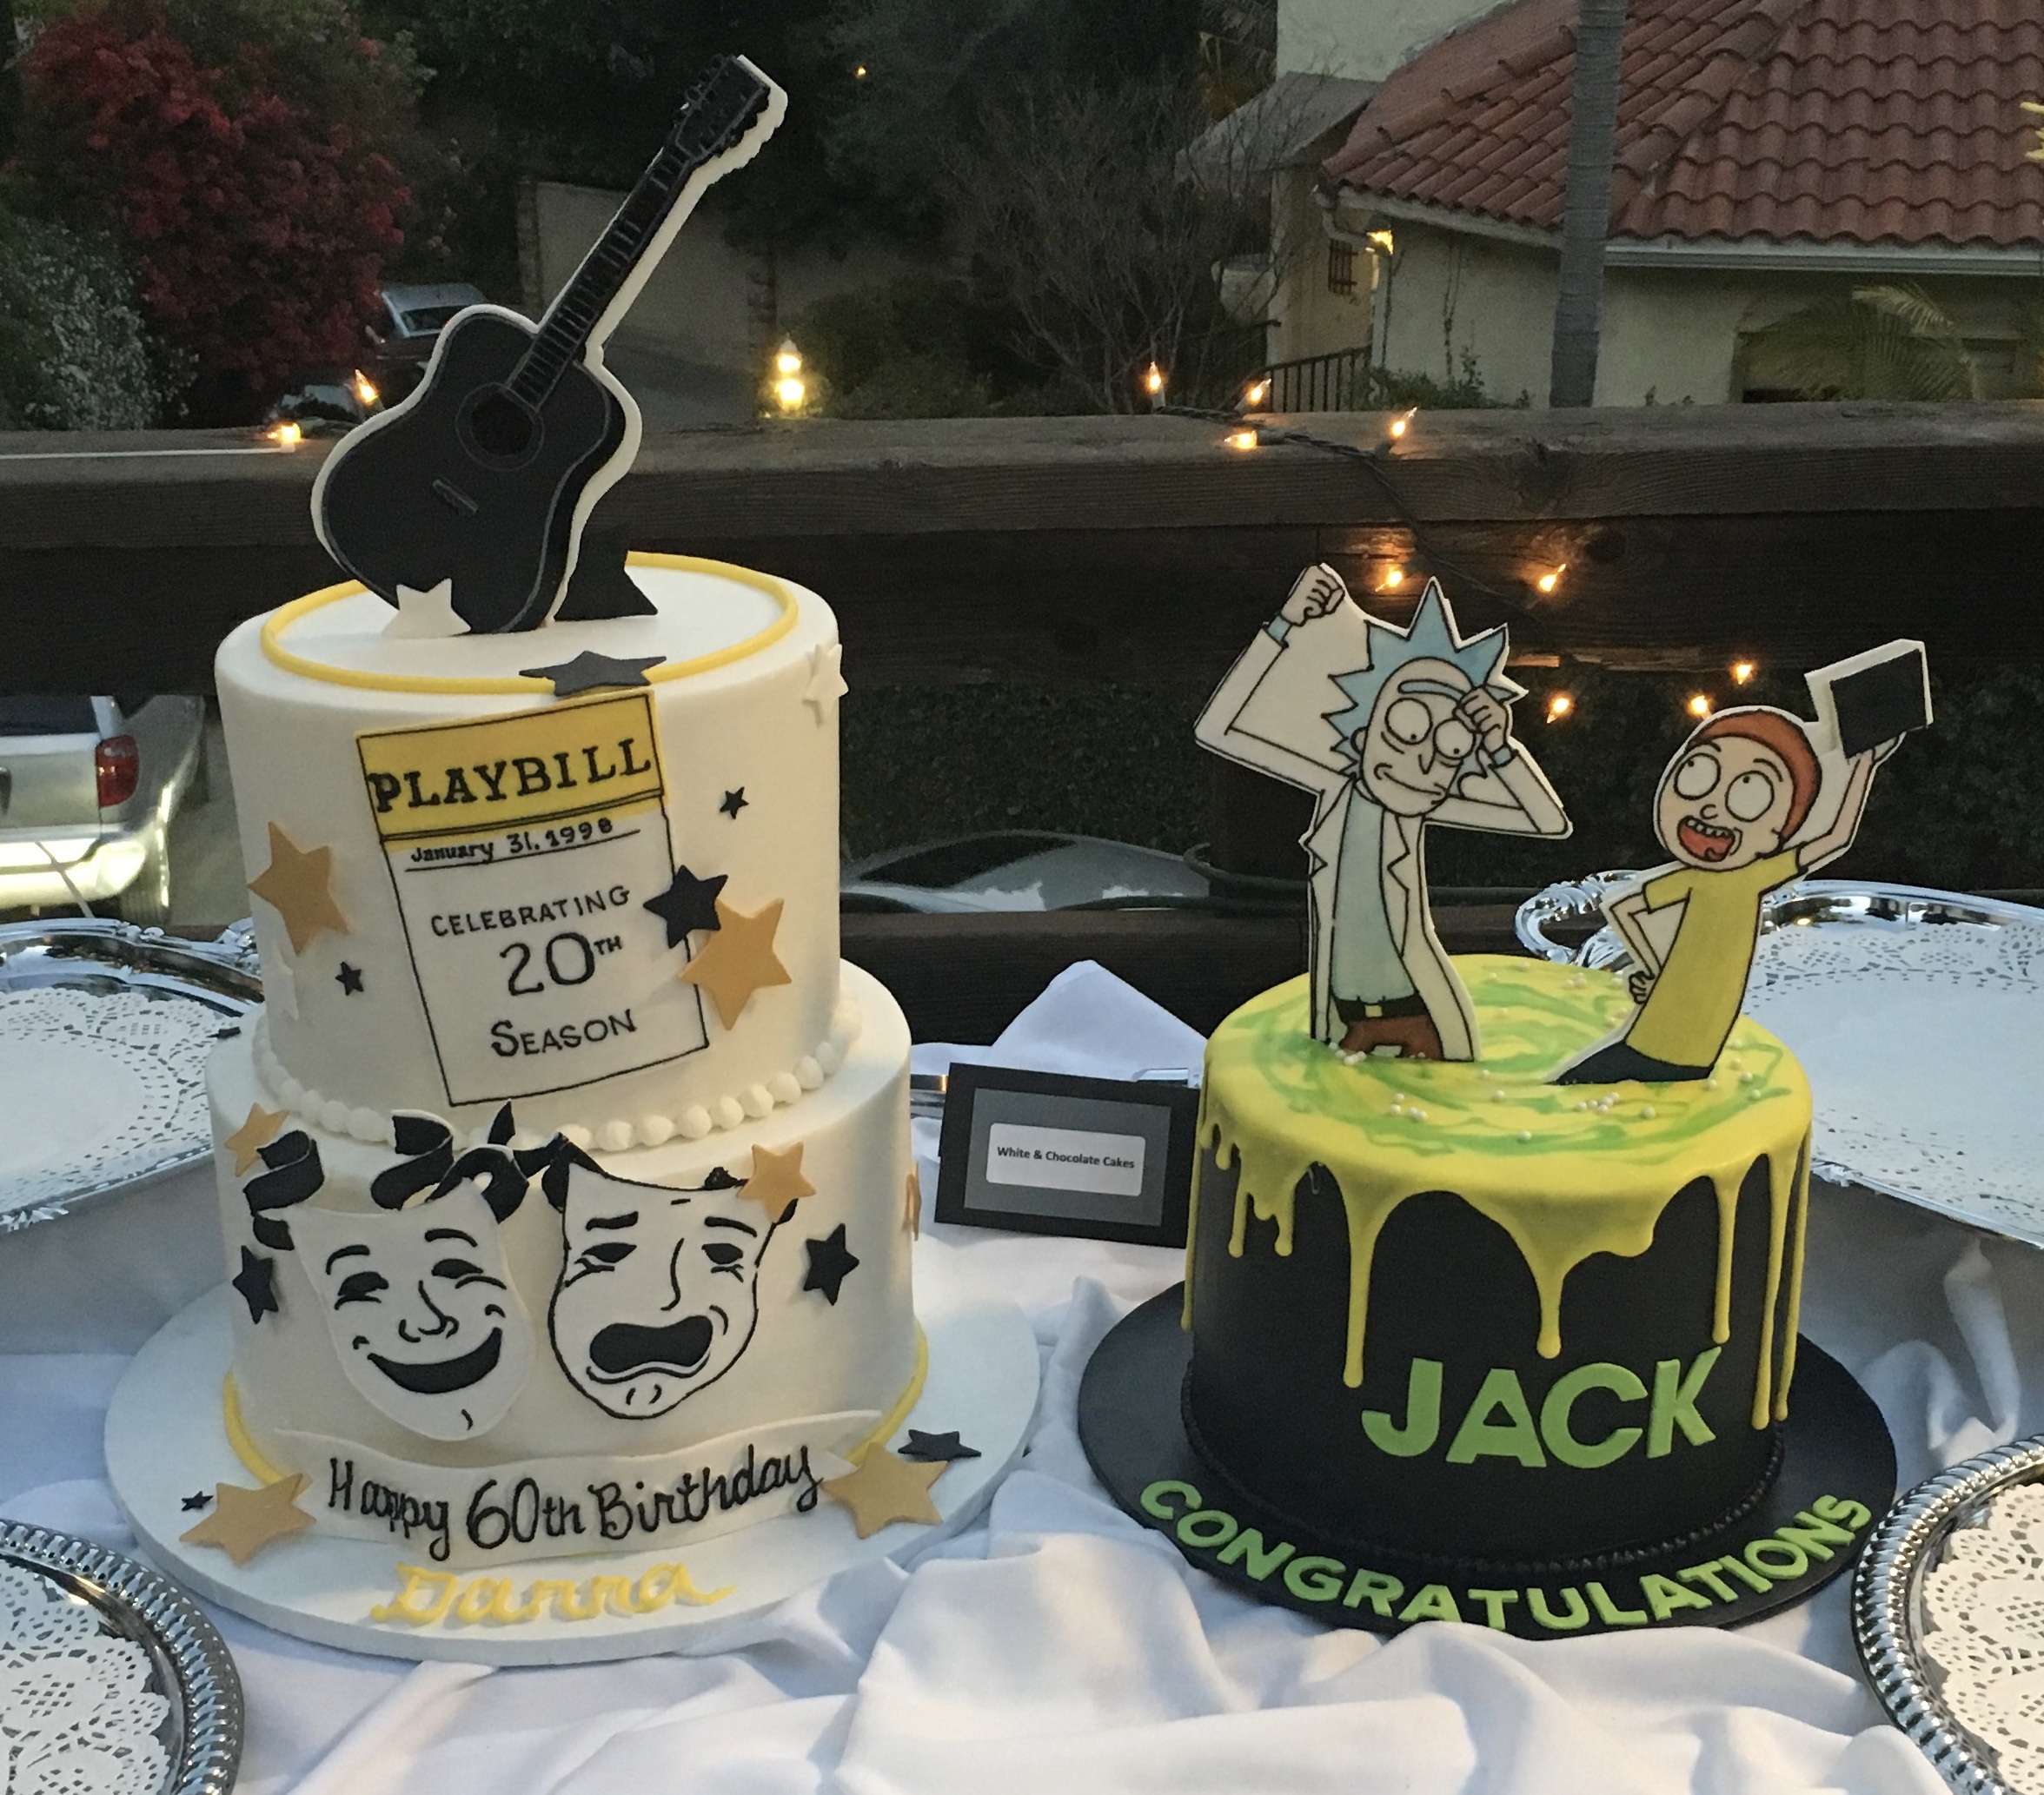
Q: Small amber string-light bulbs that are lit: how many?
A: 11